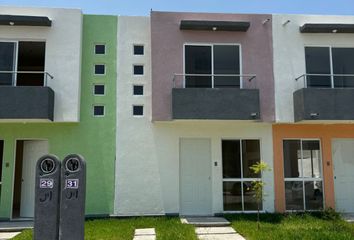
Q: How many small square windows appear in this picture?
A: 8